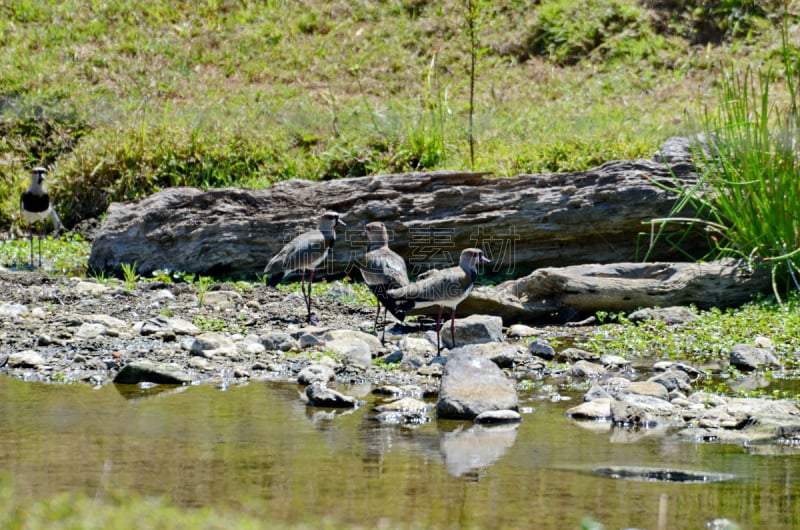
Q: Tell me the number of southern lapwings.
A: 4